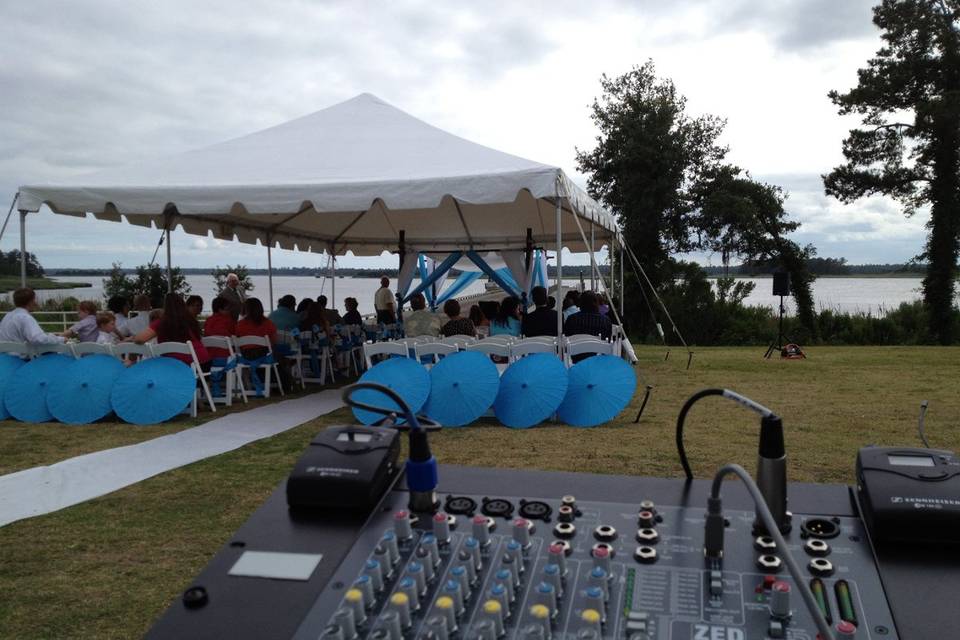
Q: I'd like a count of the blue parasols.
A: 8